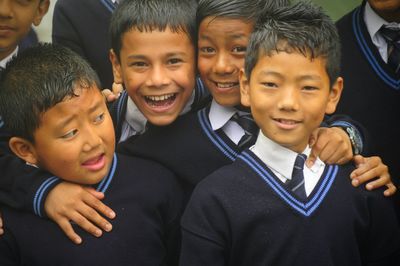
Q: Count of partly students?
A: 3